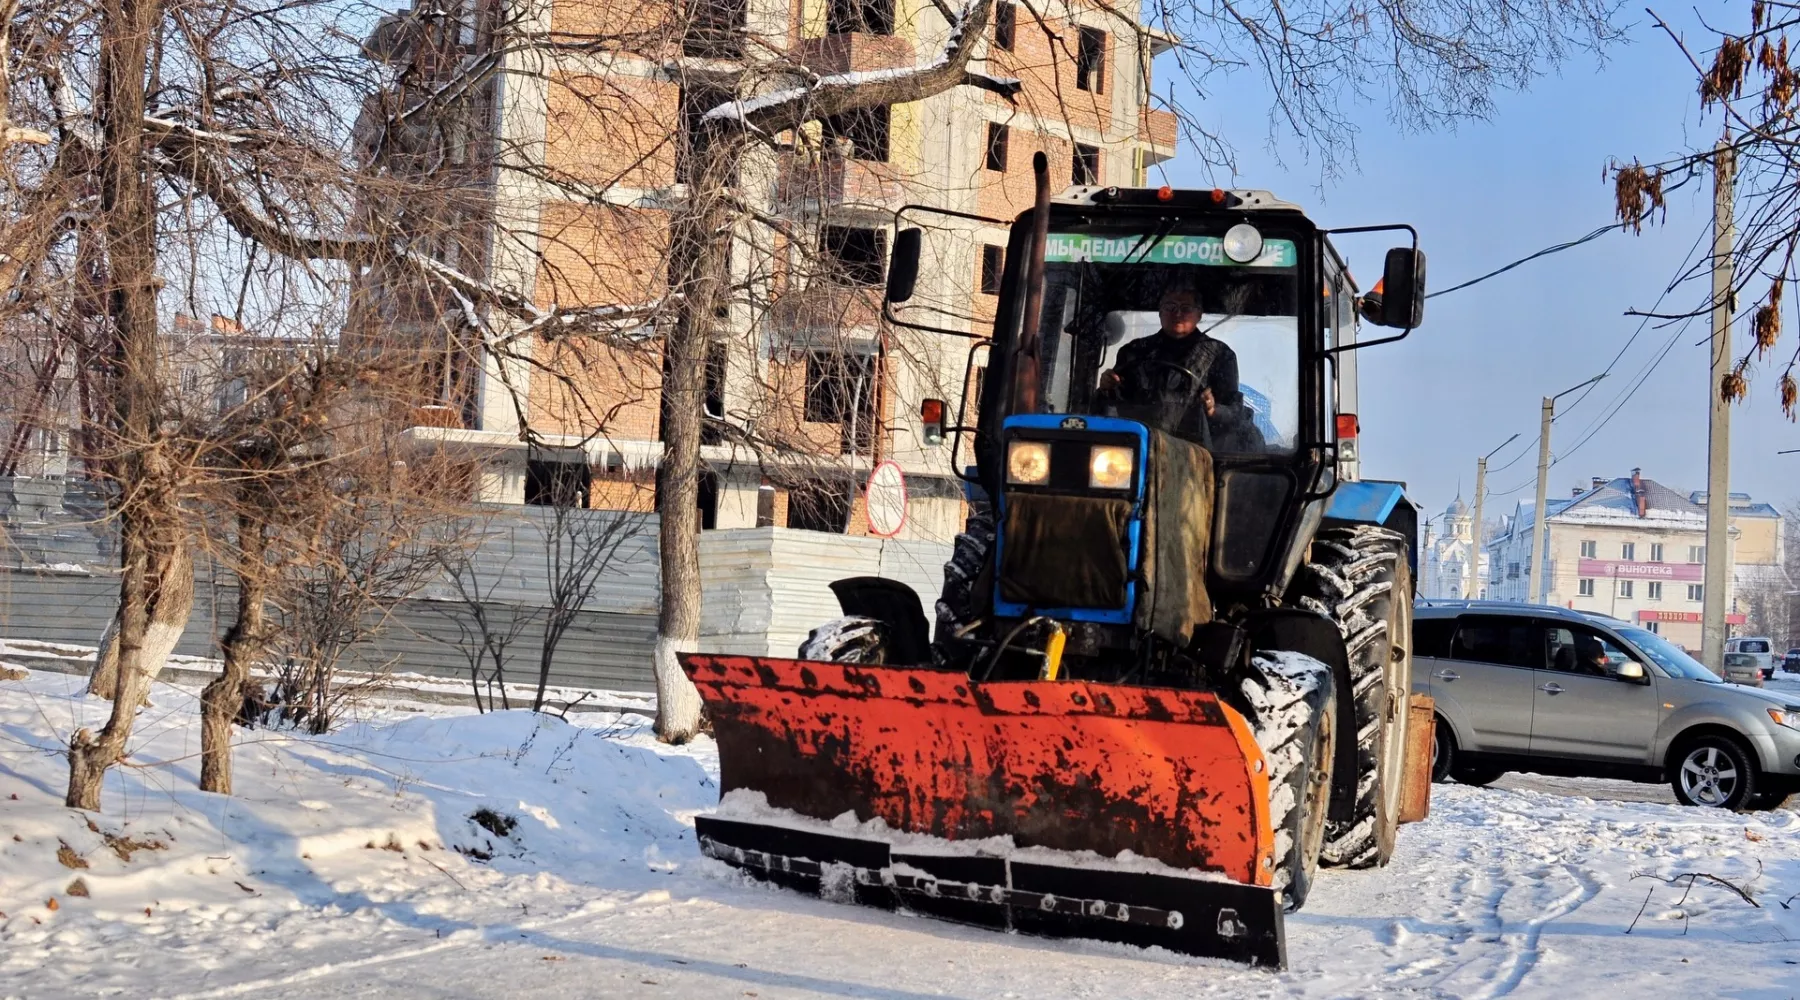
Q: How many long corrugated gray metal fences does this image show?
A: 1